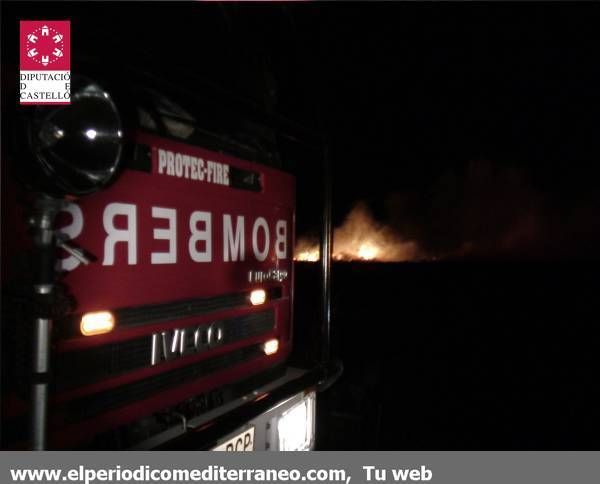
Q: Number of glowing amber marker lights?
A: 3